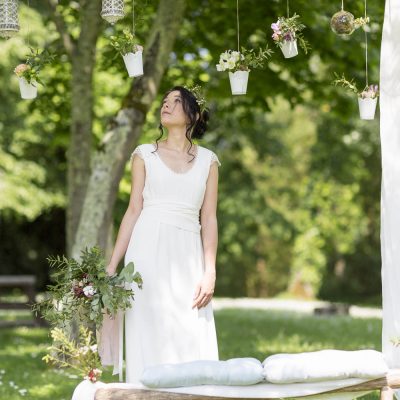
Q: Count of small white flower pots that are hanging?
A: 5